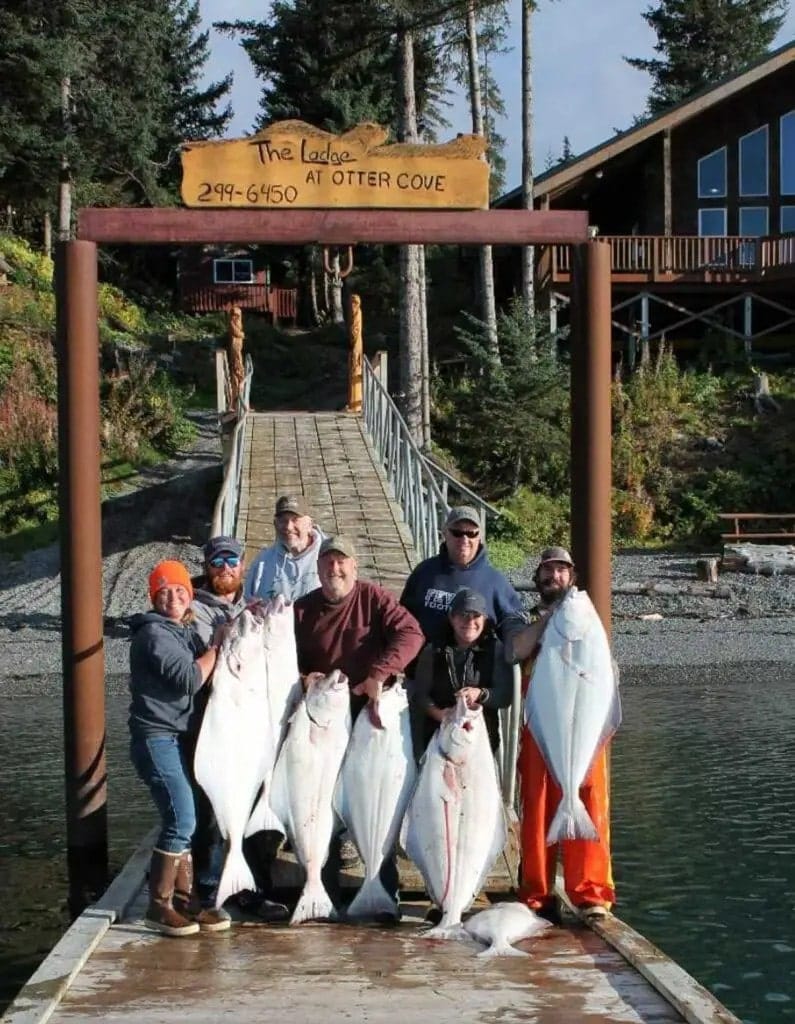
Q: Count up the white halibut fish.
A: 7